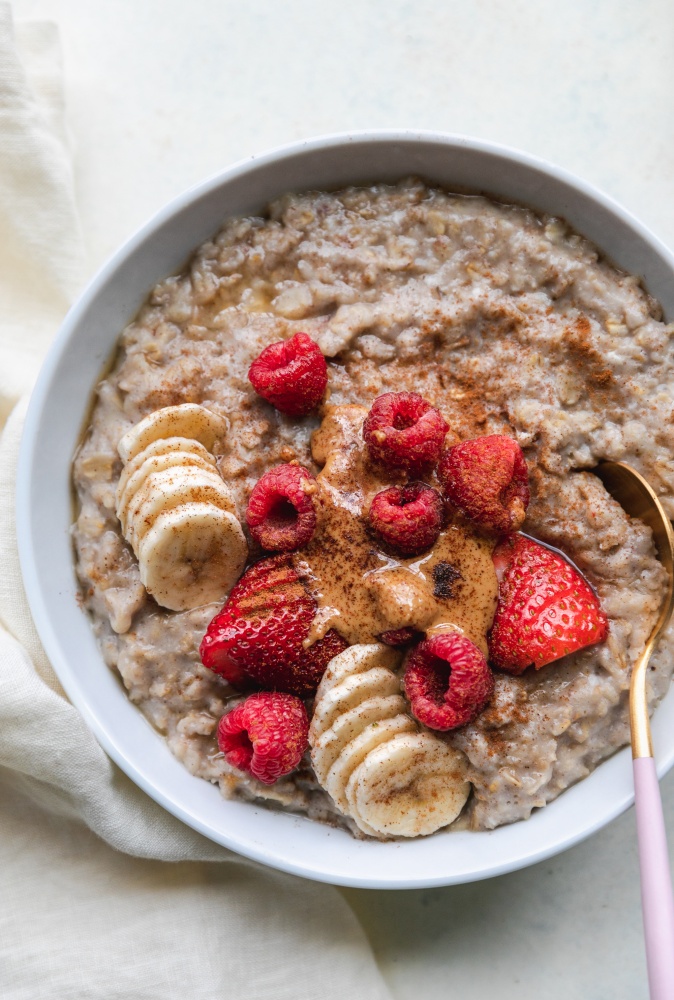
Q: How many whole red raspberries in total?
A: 7